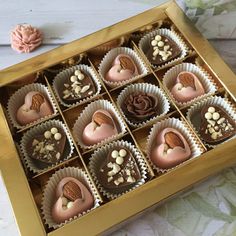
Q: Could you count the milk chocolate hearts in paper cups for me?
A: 5